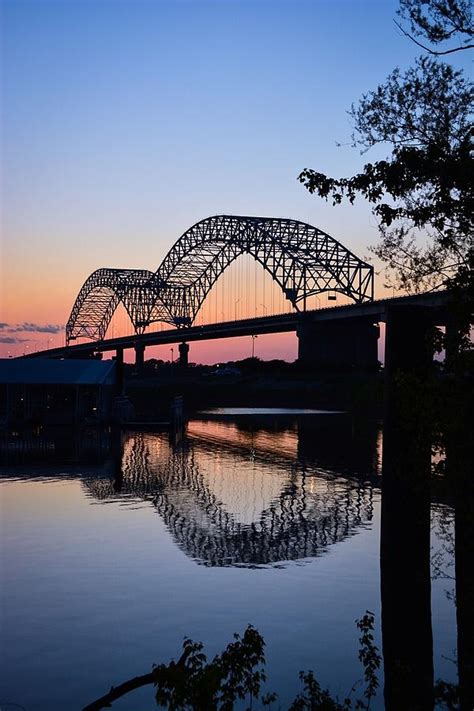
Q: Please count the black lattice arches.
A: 2